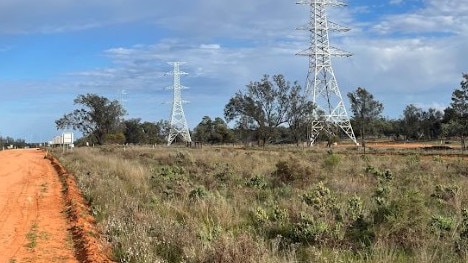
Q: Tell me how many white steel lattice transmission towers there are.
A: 2